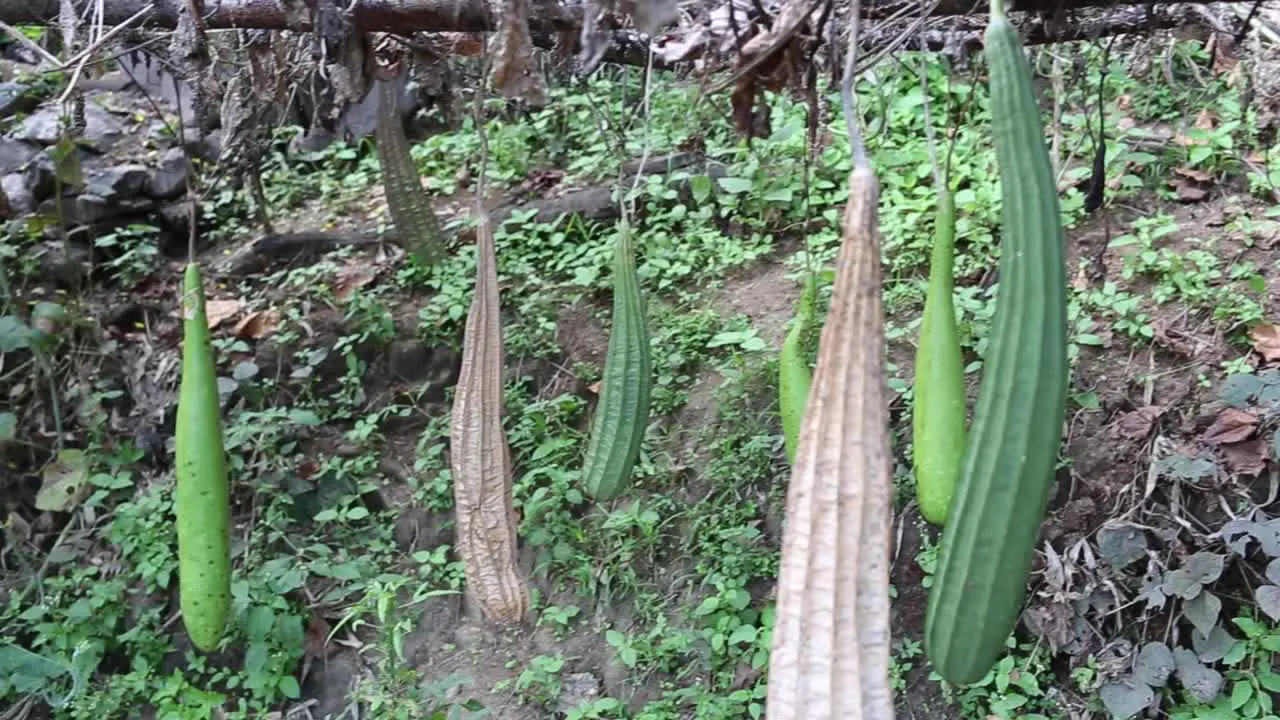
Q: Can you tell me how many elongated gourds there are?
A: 8